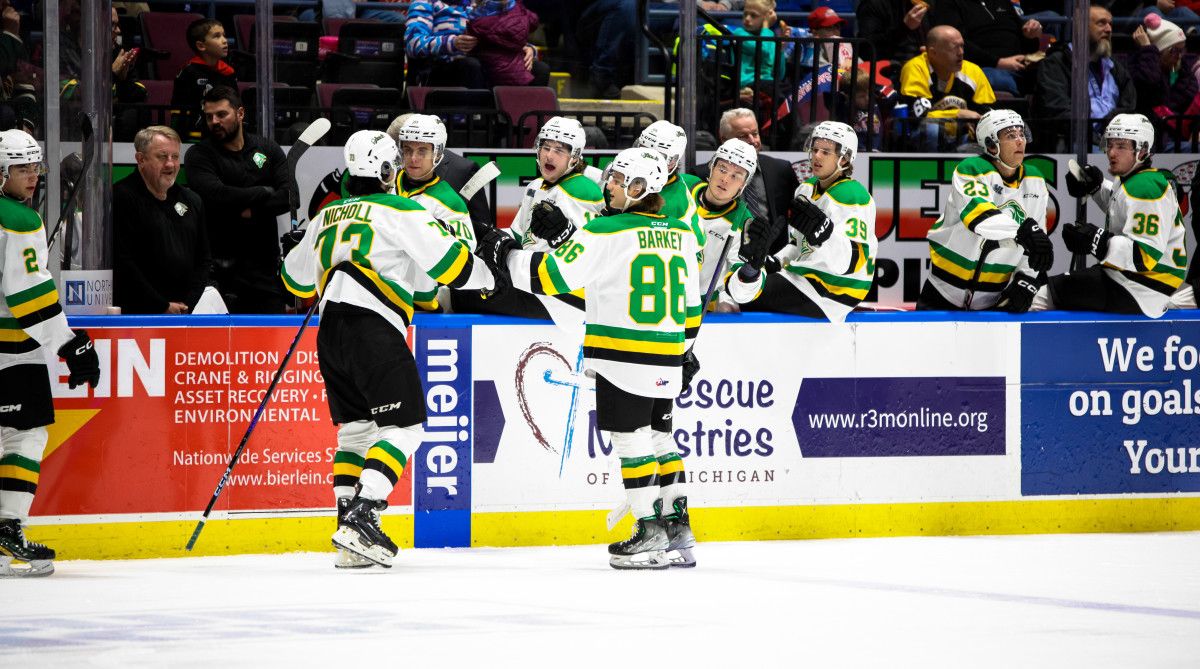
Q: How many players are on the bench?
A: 7